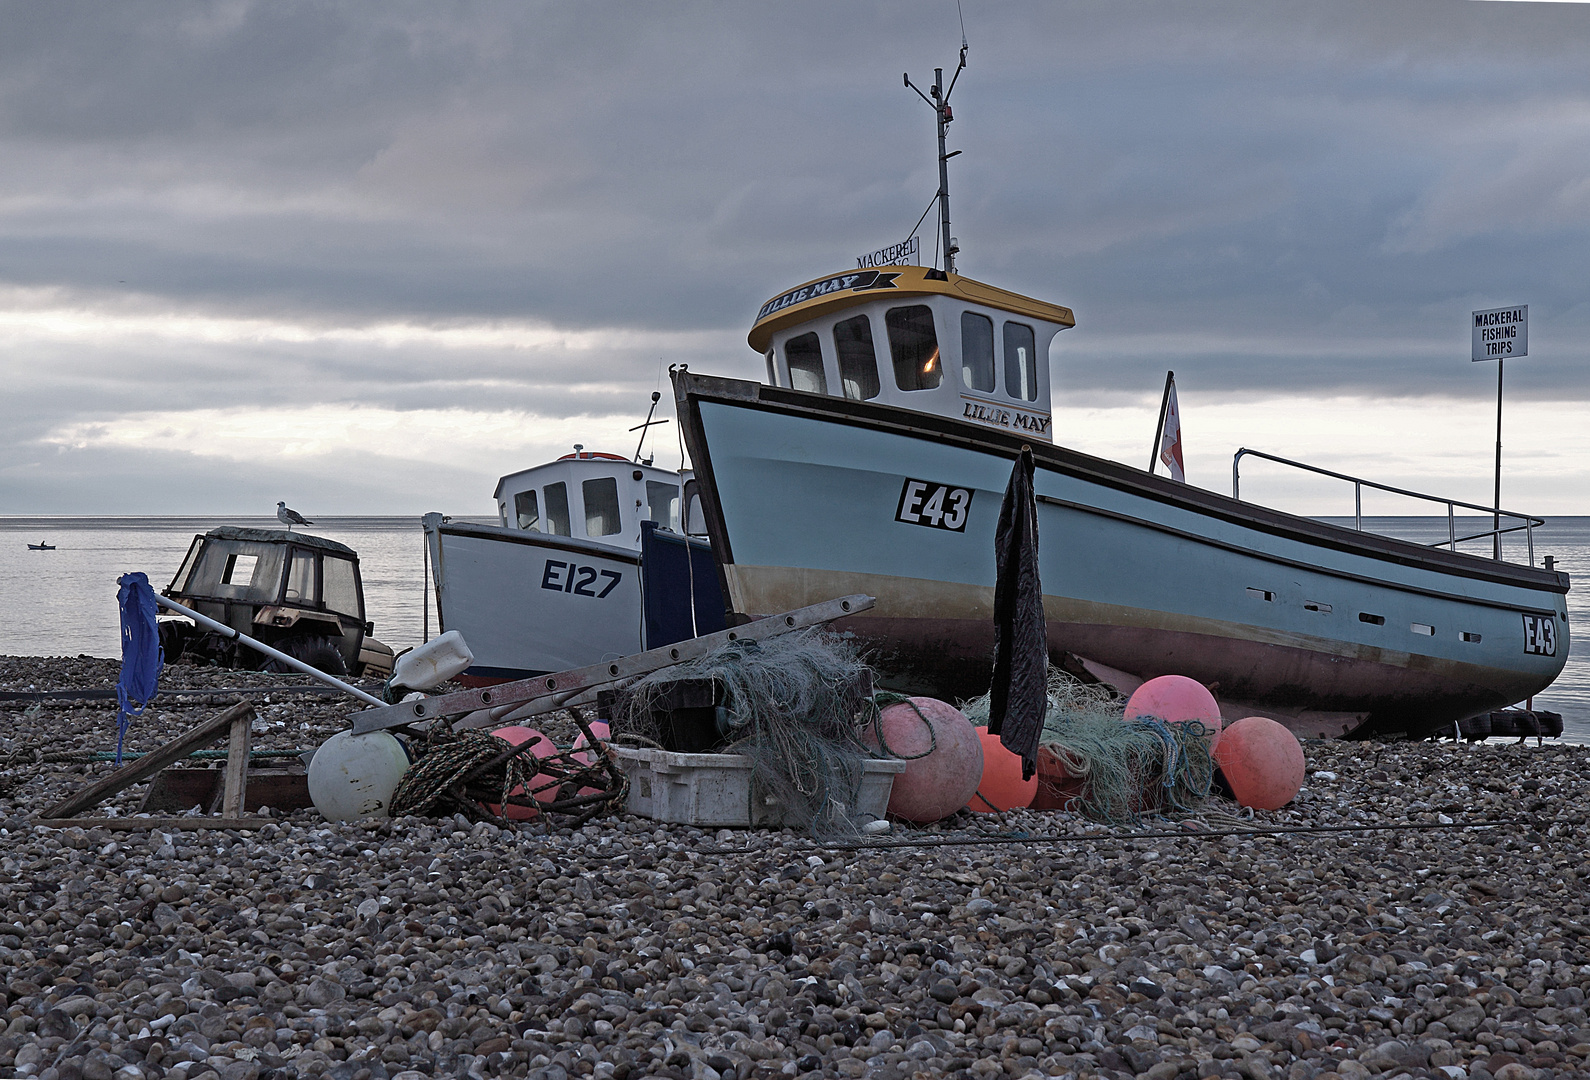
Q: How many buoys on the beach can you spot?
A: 7